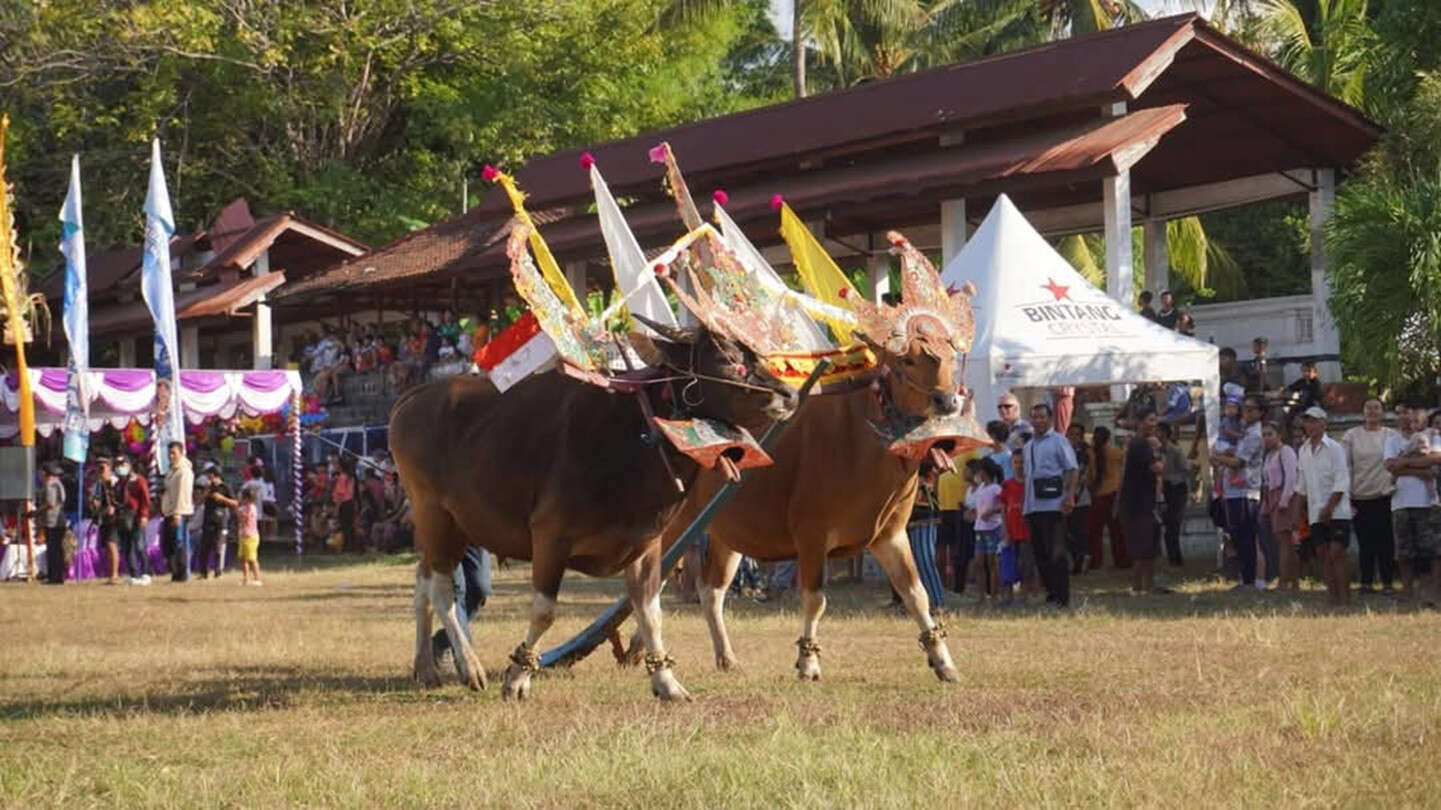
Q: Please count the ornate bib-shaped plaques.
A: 2